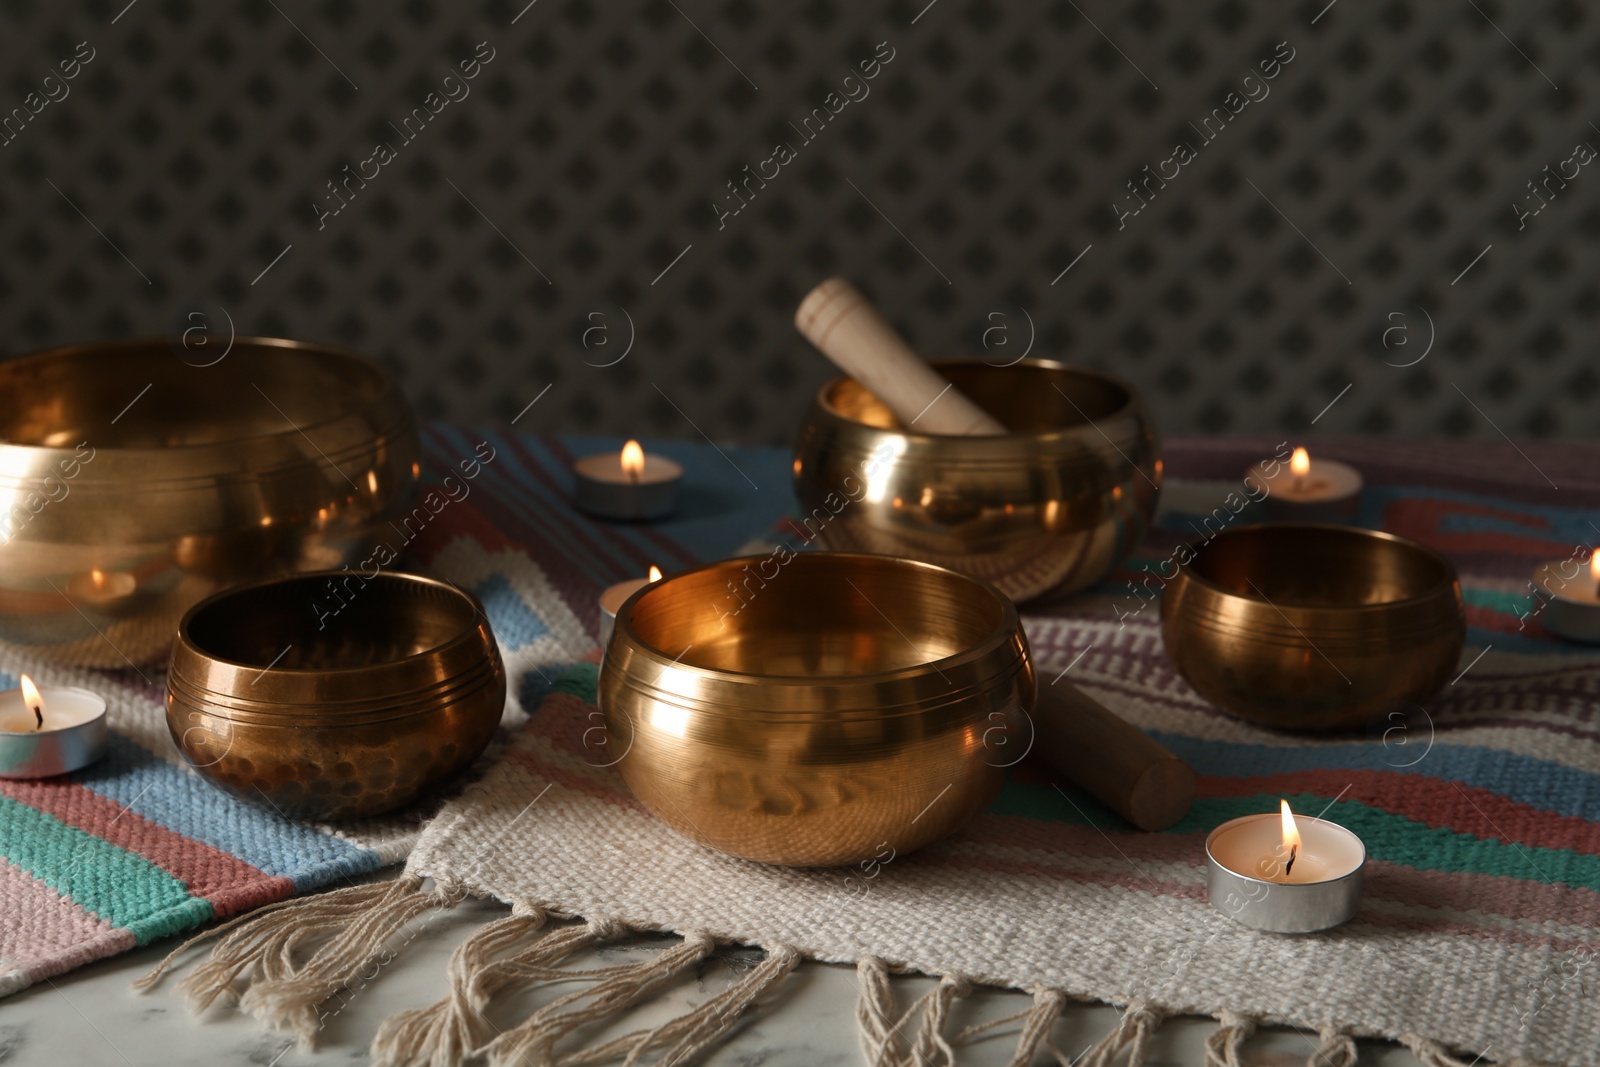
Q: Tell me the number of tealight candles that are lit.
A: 6